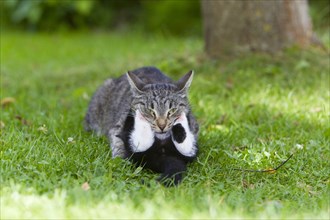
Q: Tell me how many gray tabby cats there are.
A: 1